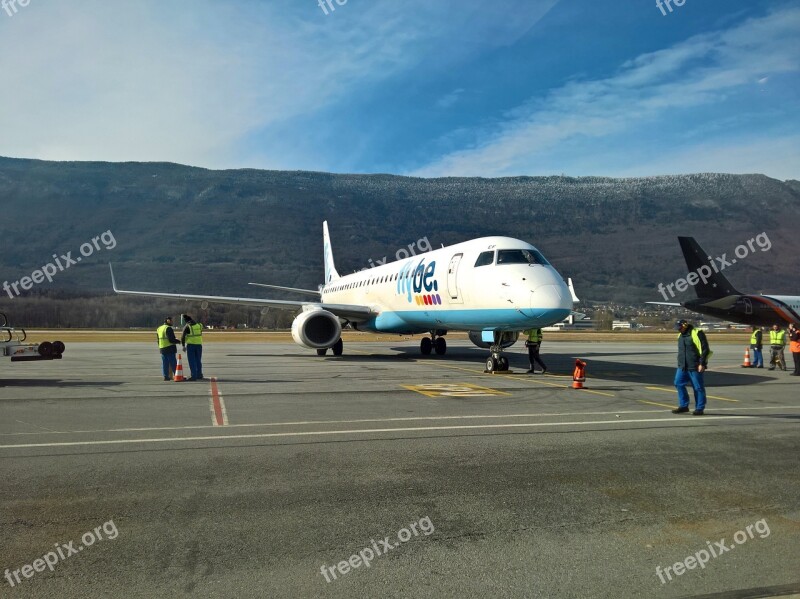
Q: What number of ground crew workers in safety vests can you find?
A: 7